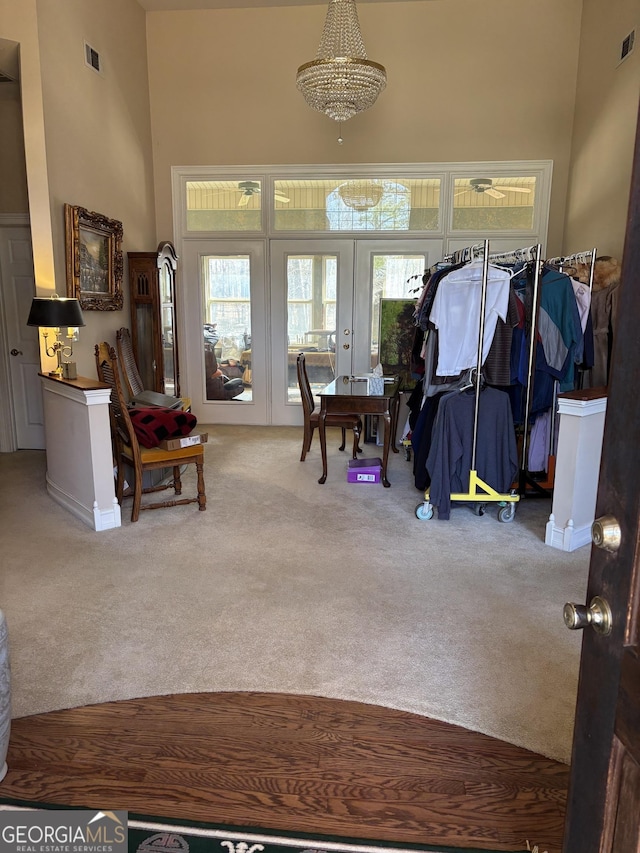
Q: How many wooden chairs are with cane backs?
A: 2